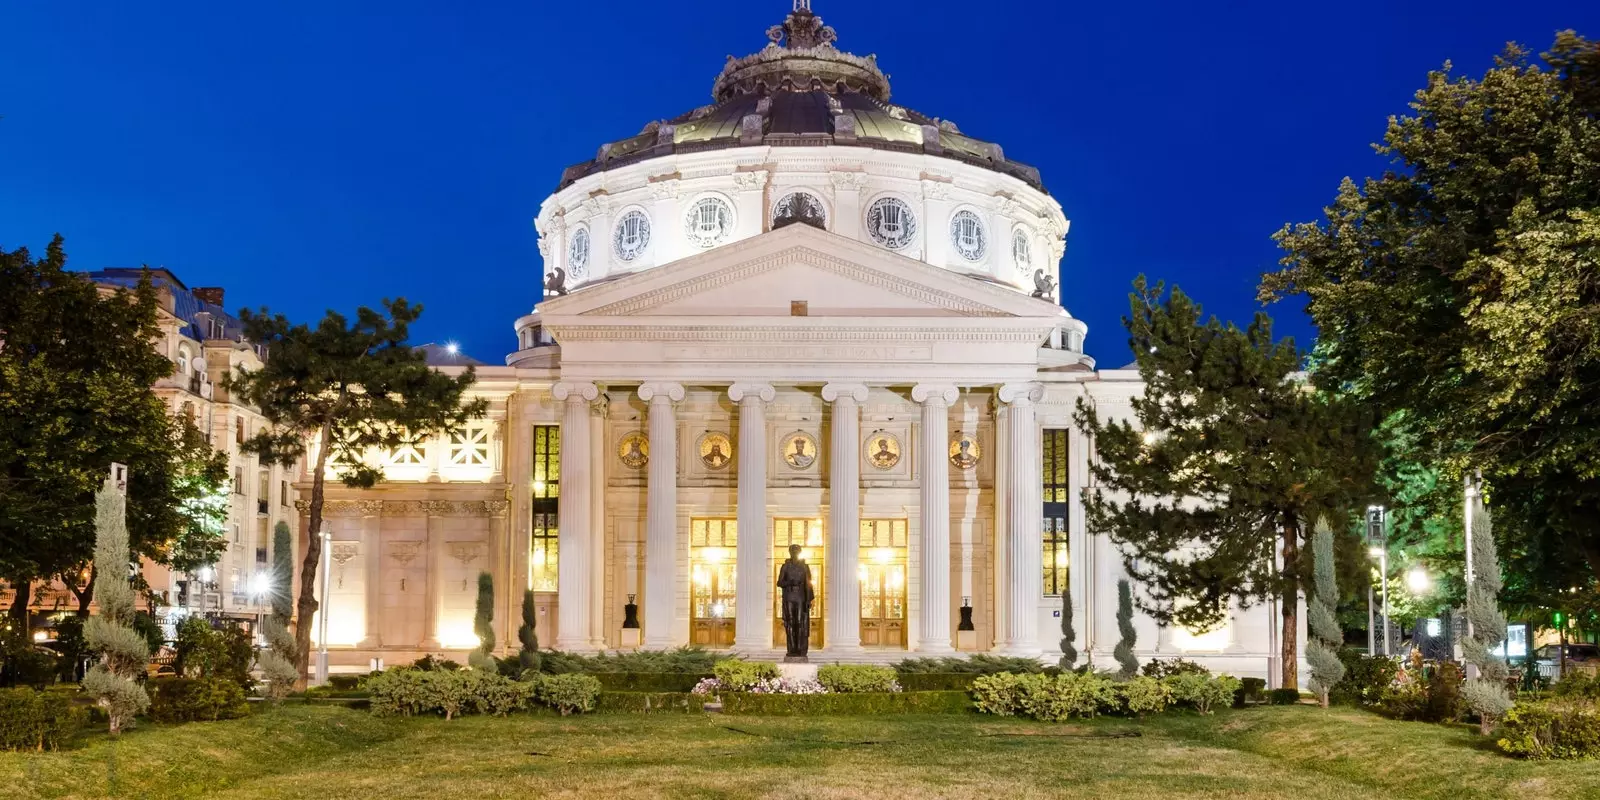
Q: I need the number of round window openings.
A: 7